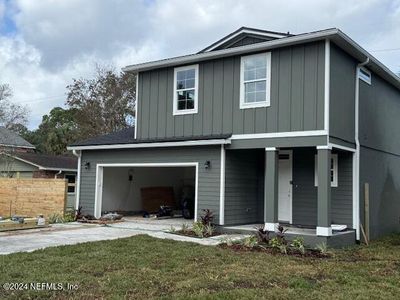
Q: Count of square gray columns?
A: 2